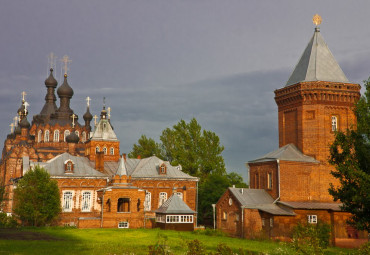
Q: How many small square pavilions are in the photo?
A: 1